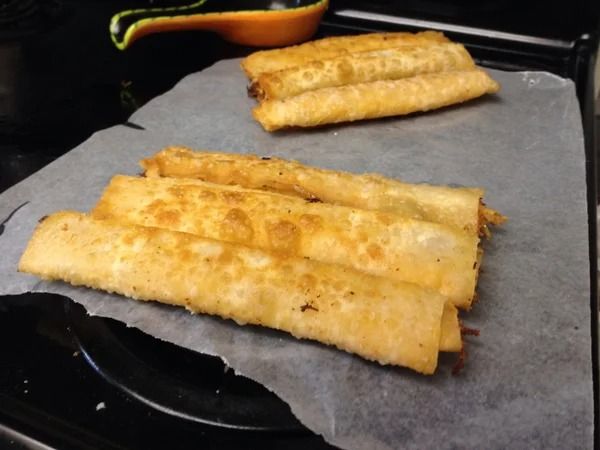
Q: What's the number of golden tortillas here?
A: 6